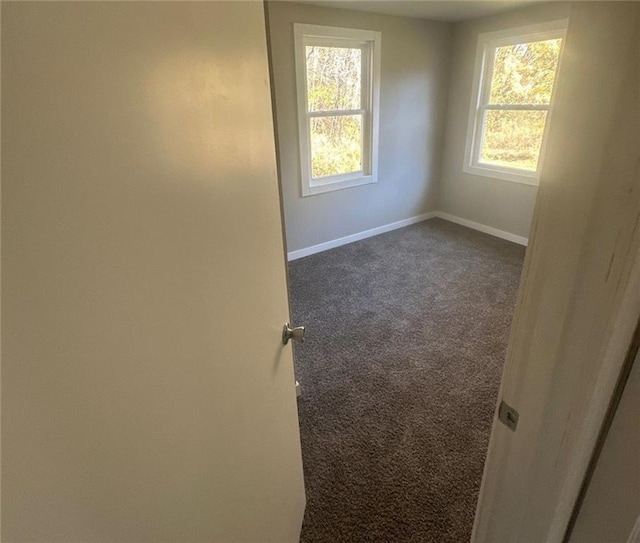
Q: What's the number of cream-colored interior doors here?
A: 1